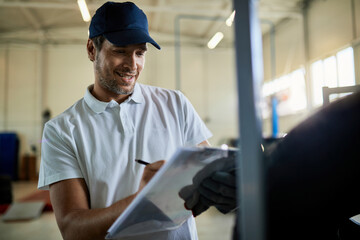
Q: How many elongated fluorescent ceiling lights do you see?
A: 3